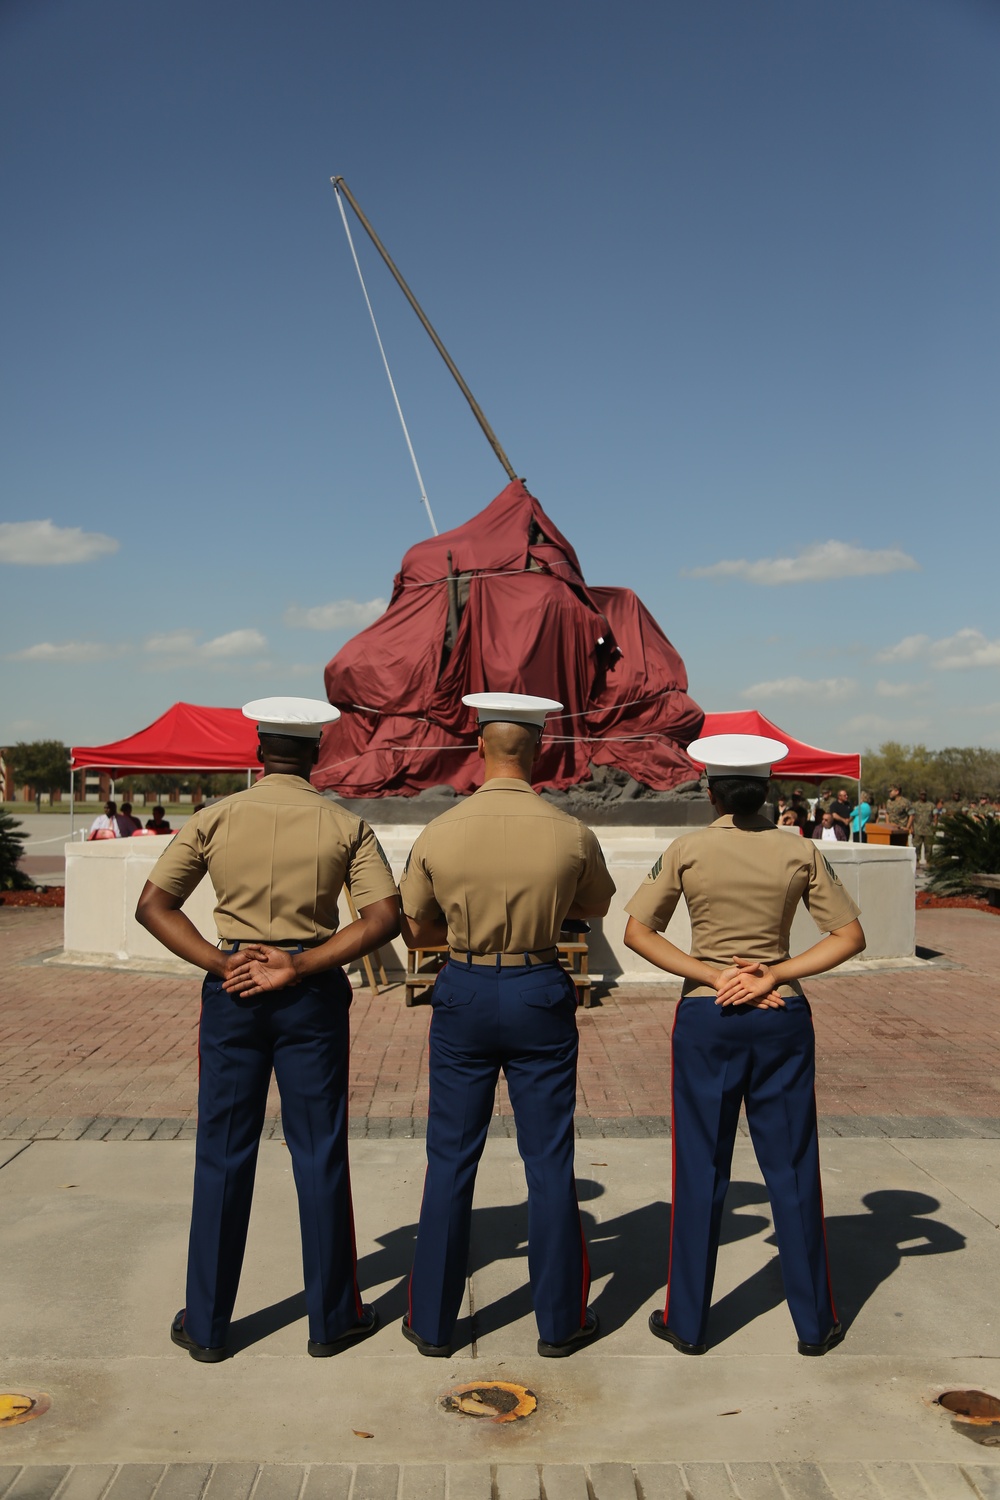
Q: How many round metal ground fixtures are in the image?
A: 3